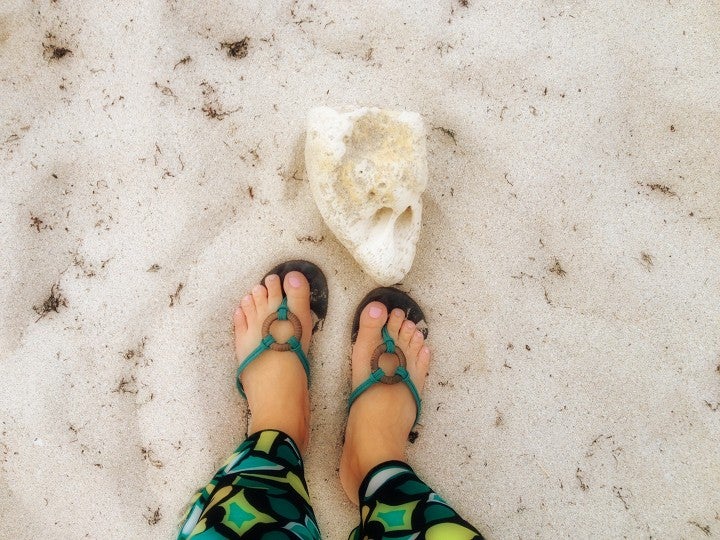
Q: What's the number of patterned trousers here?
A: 1